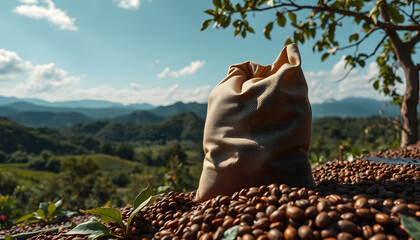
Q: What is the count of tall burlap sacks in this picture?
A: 1